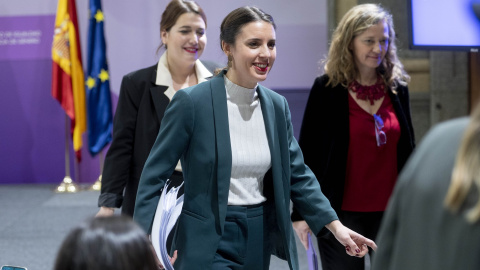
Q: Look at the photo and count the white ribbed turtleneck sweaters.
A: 1